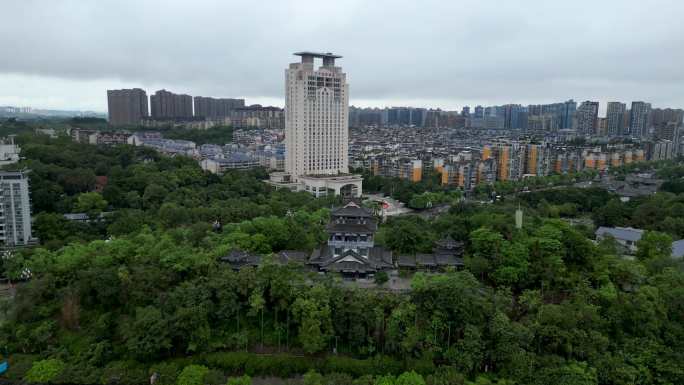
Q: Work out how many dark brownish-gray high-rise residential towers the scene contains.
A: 3